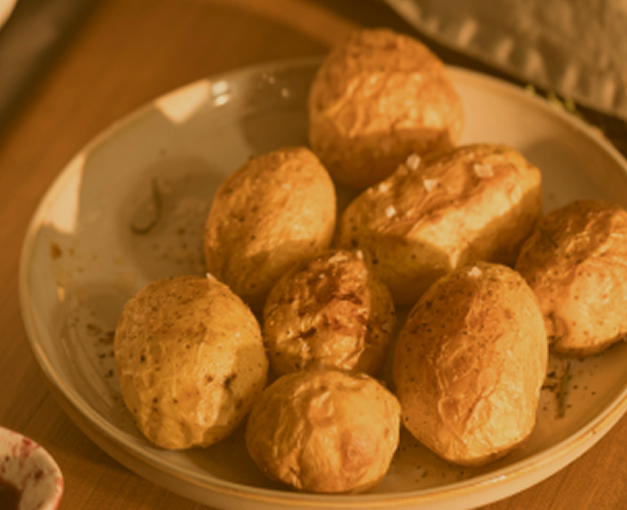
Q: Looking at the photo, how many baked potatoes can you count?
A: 8